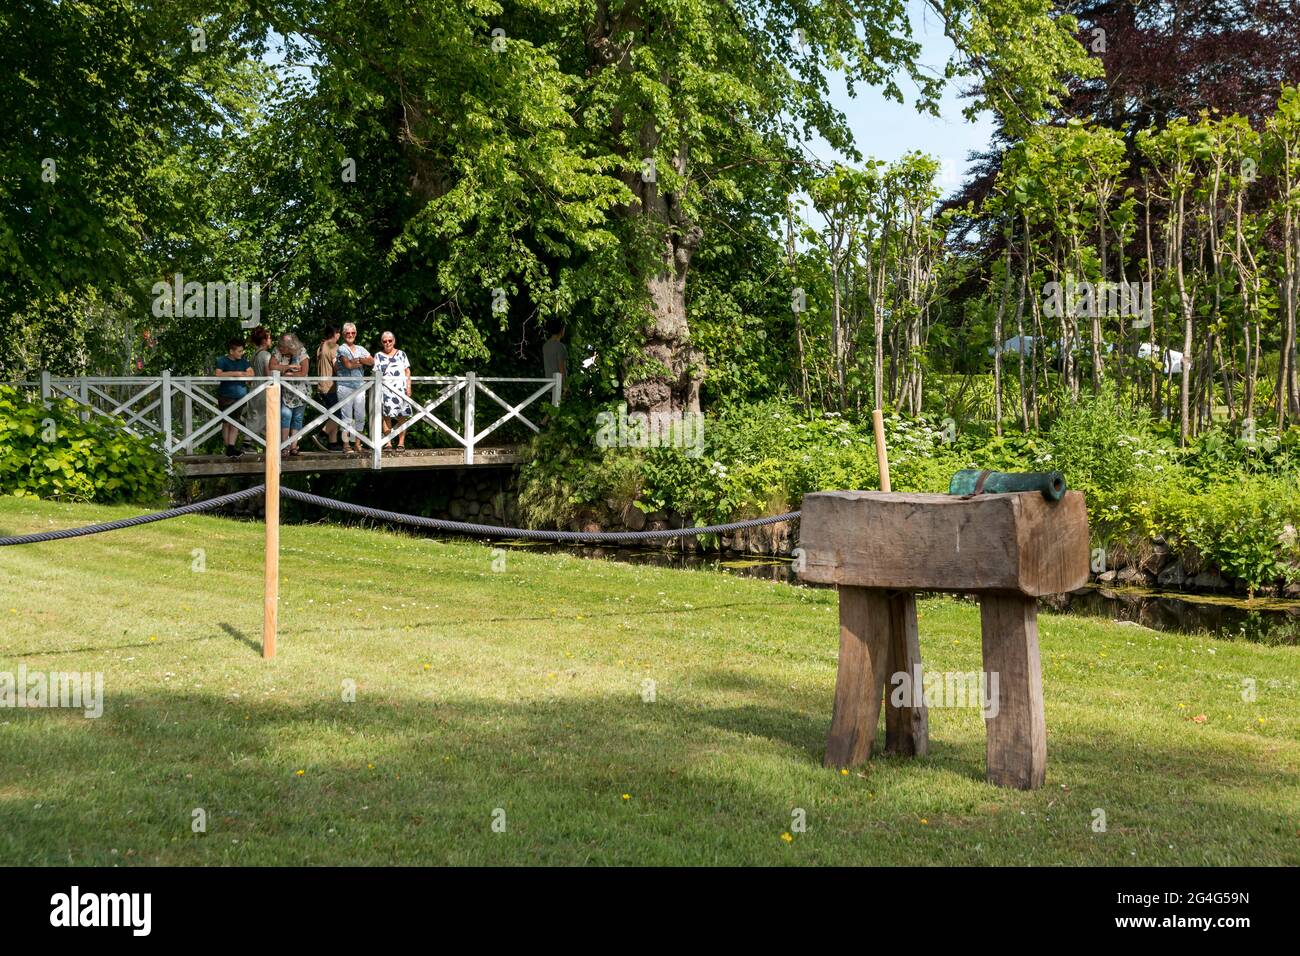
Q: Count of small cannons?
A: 1